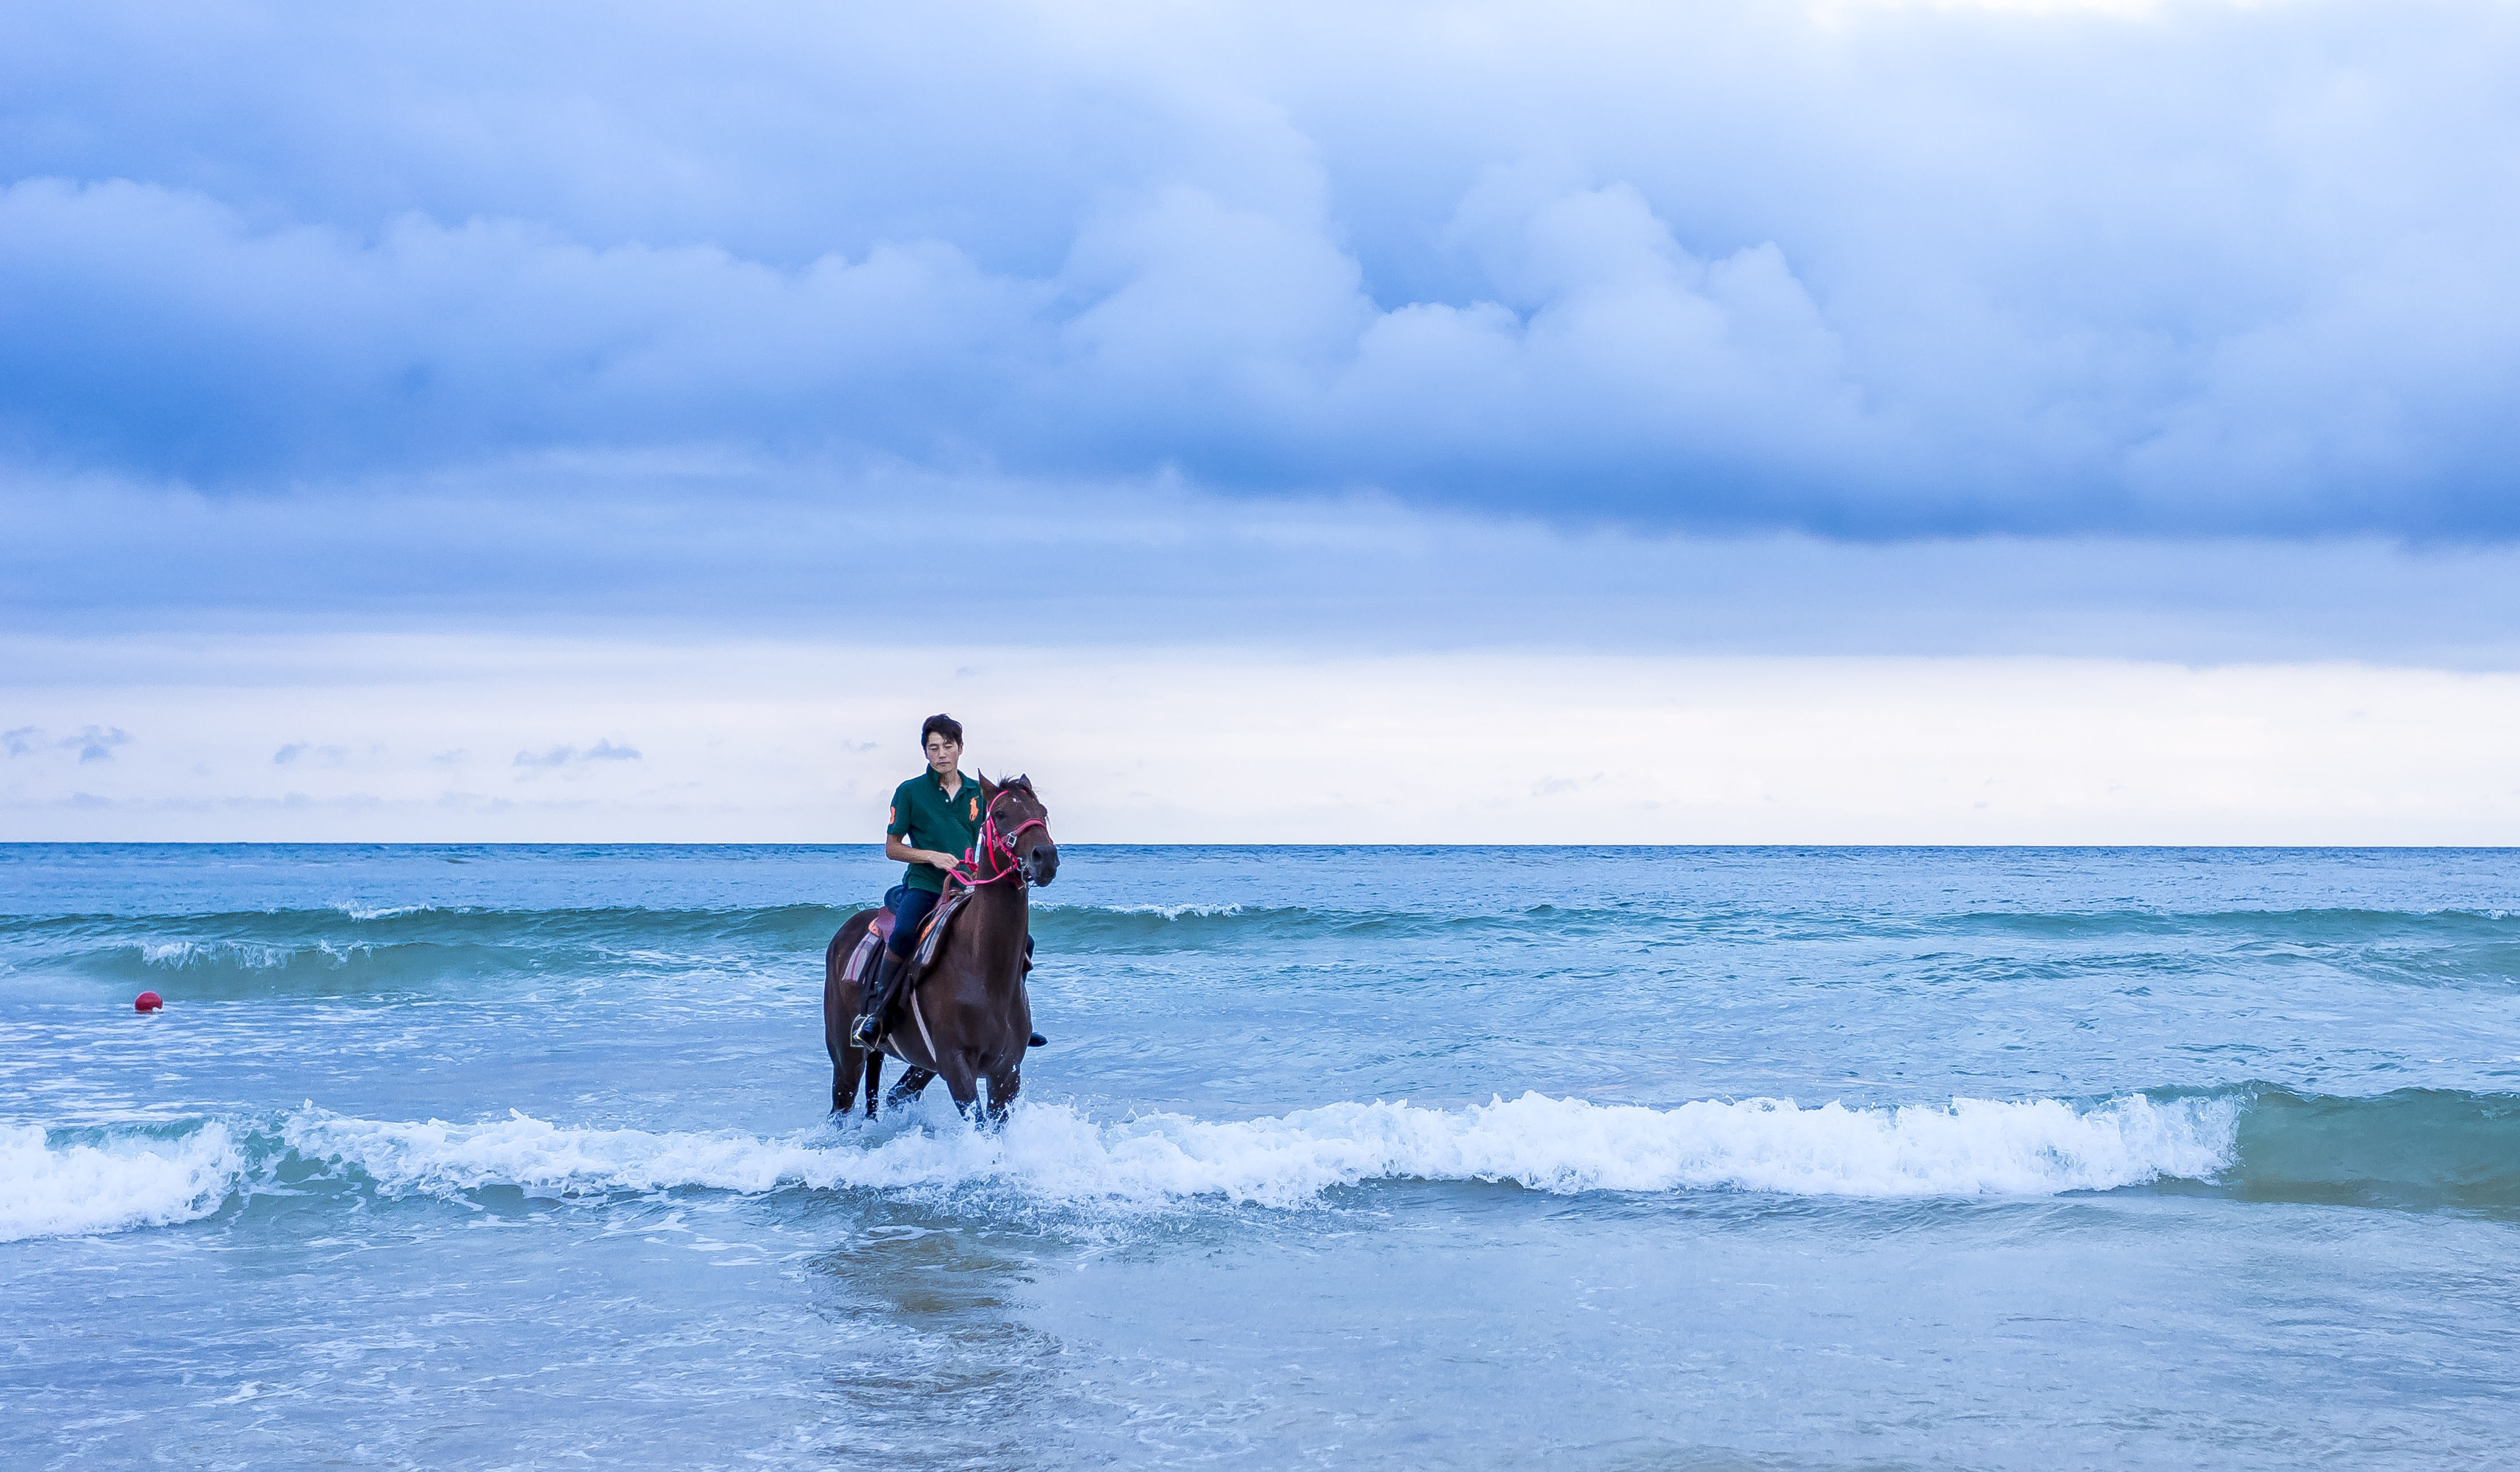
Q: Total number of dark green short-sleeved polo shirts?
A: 1